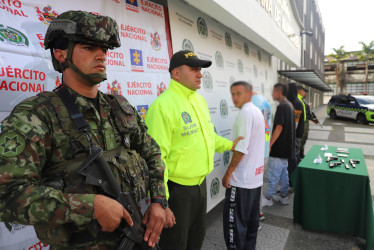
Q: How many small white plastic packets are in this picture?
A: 2